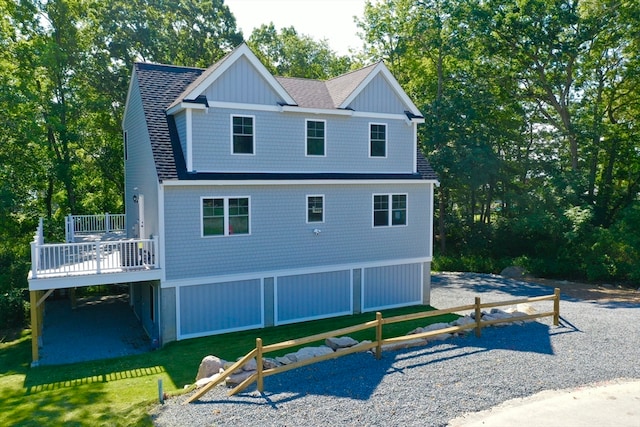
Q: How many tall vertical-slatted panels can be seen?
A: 3